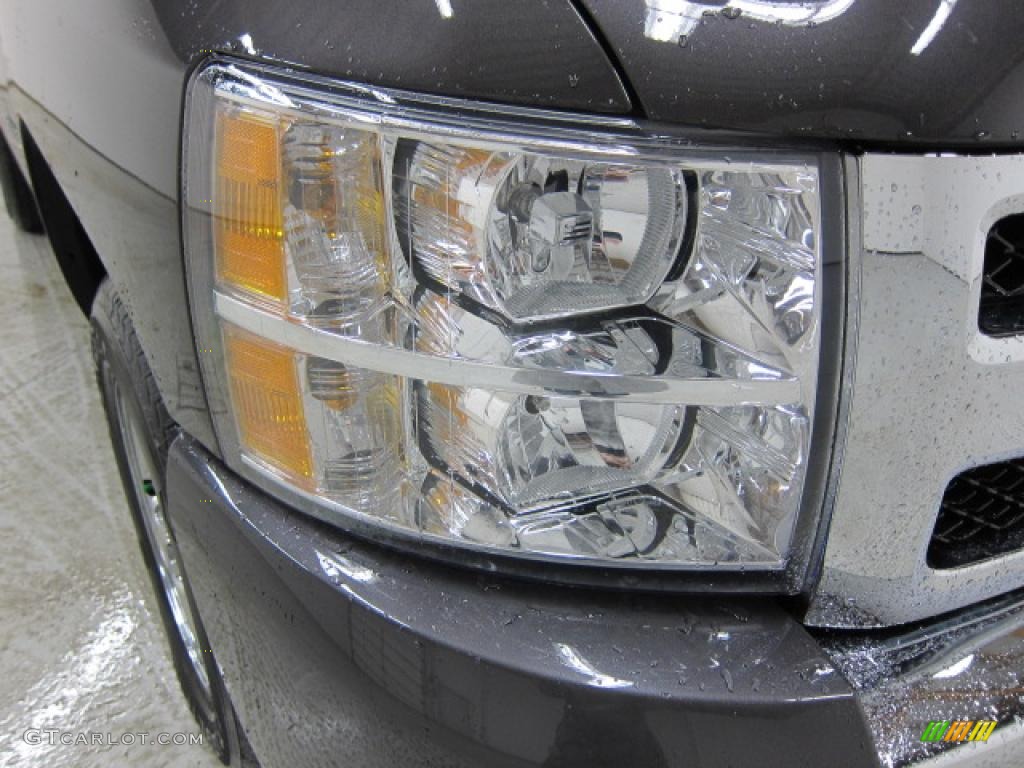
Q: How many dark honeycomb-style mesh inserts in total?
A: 2